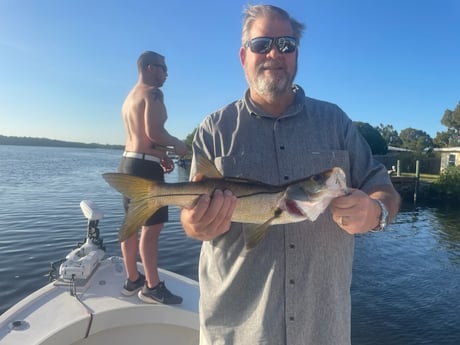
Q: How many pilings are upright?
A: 2